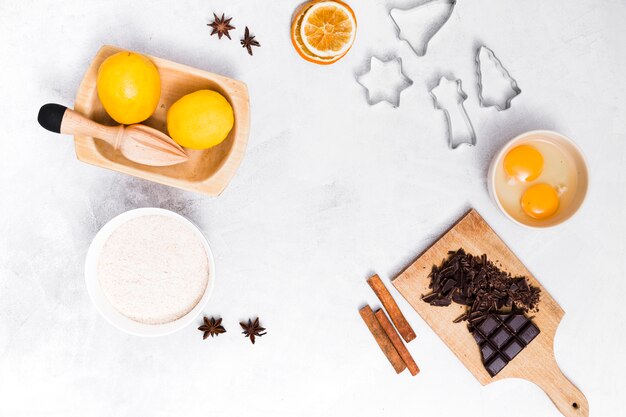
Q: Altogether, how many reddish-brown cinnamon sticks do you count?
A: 3